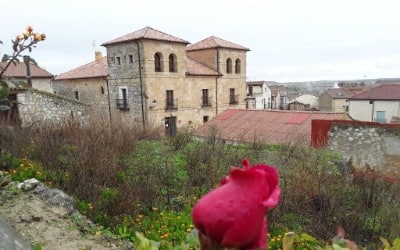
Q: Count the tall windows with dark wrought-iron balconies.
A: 4